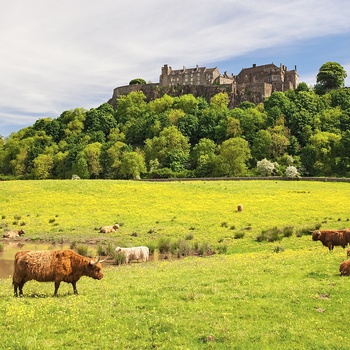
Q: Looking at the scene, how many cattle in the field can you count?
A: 7